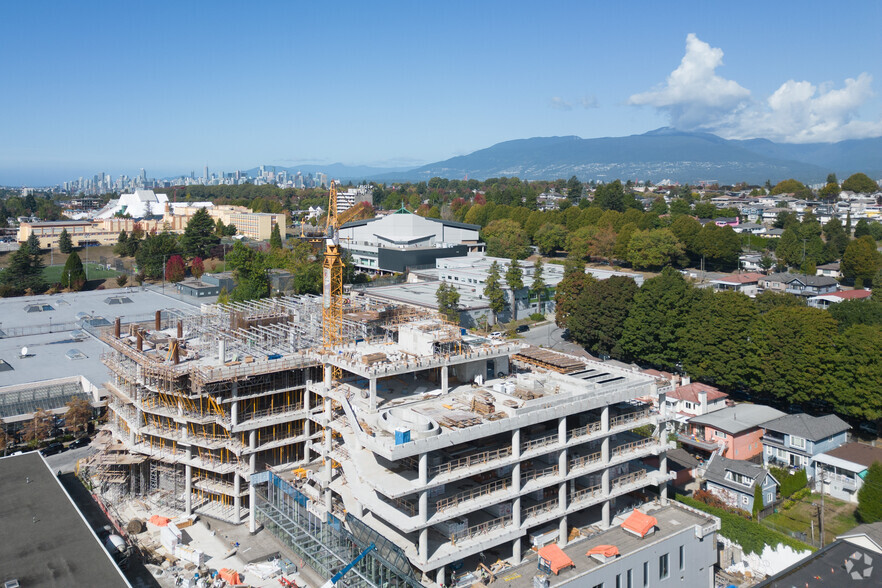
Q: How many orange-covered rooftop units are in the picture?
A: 3